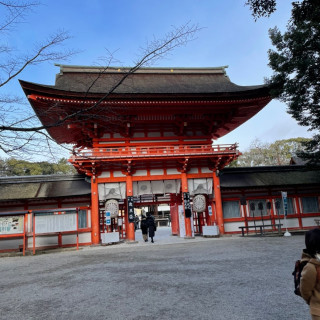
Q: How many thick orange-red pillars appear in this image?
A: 4